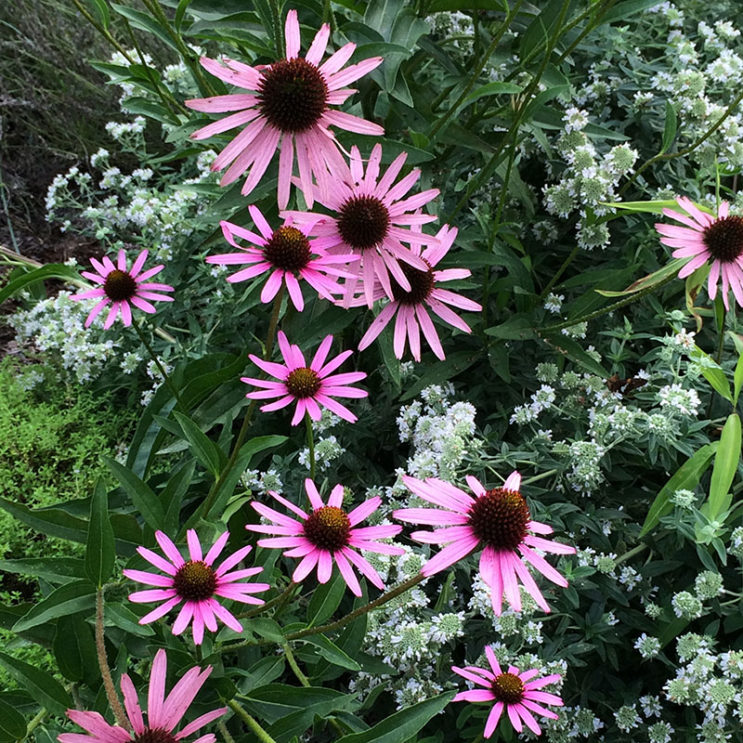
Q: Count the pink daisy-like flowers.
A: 12